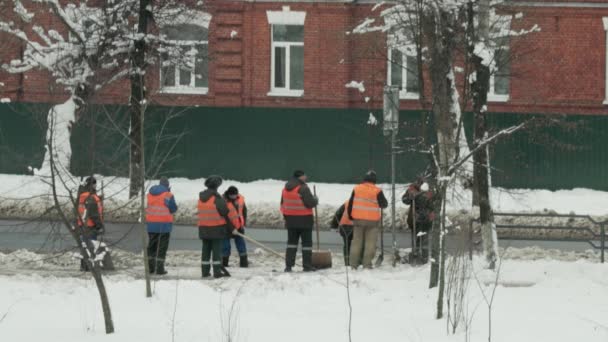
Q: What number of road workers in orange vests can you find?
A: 7